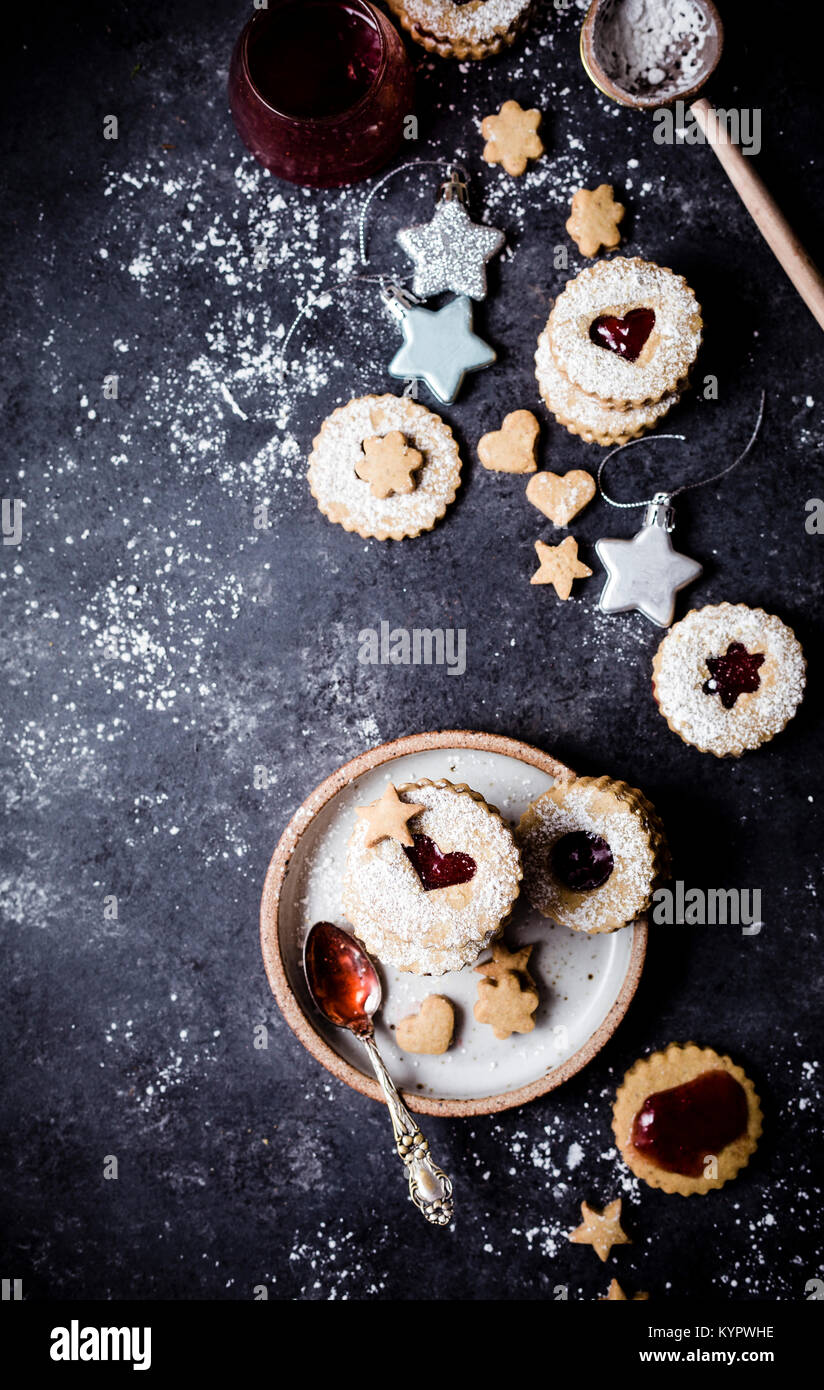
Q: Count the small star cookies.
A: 5